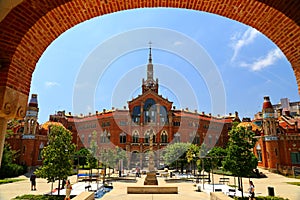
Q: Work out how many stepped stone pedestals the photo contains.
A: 1